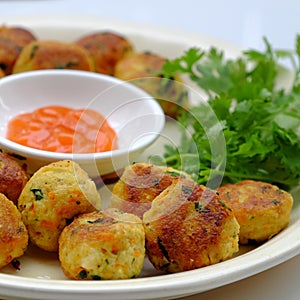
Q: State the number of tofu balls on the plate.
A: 11